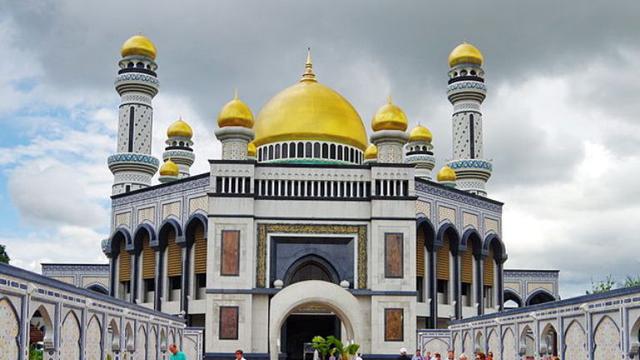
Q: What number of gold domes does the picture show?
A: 11